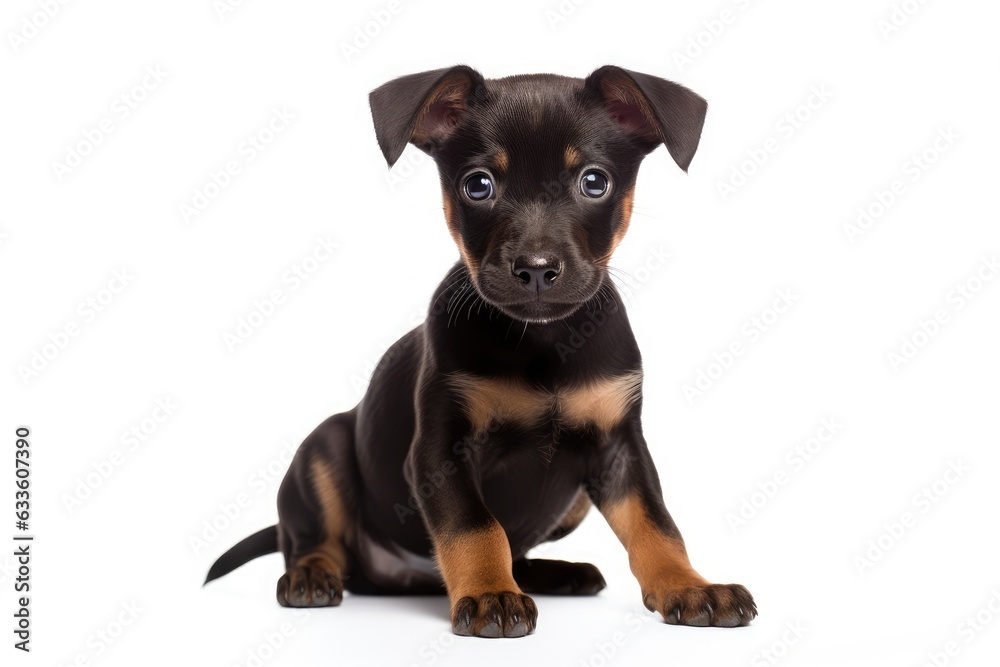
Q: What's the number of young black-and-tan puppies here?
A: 1